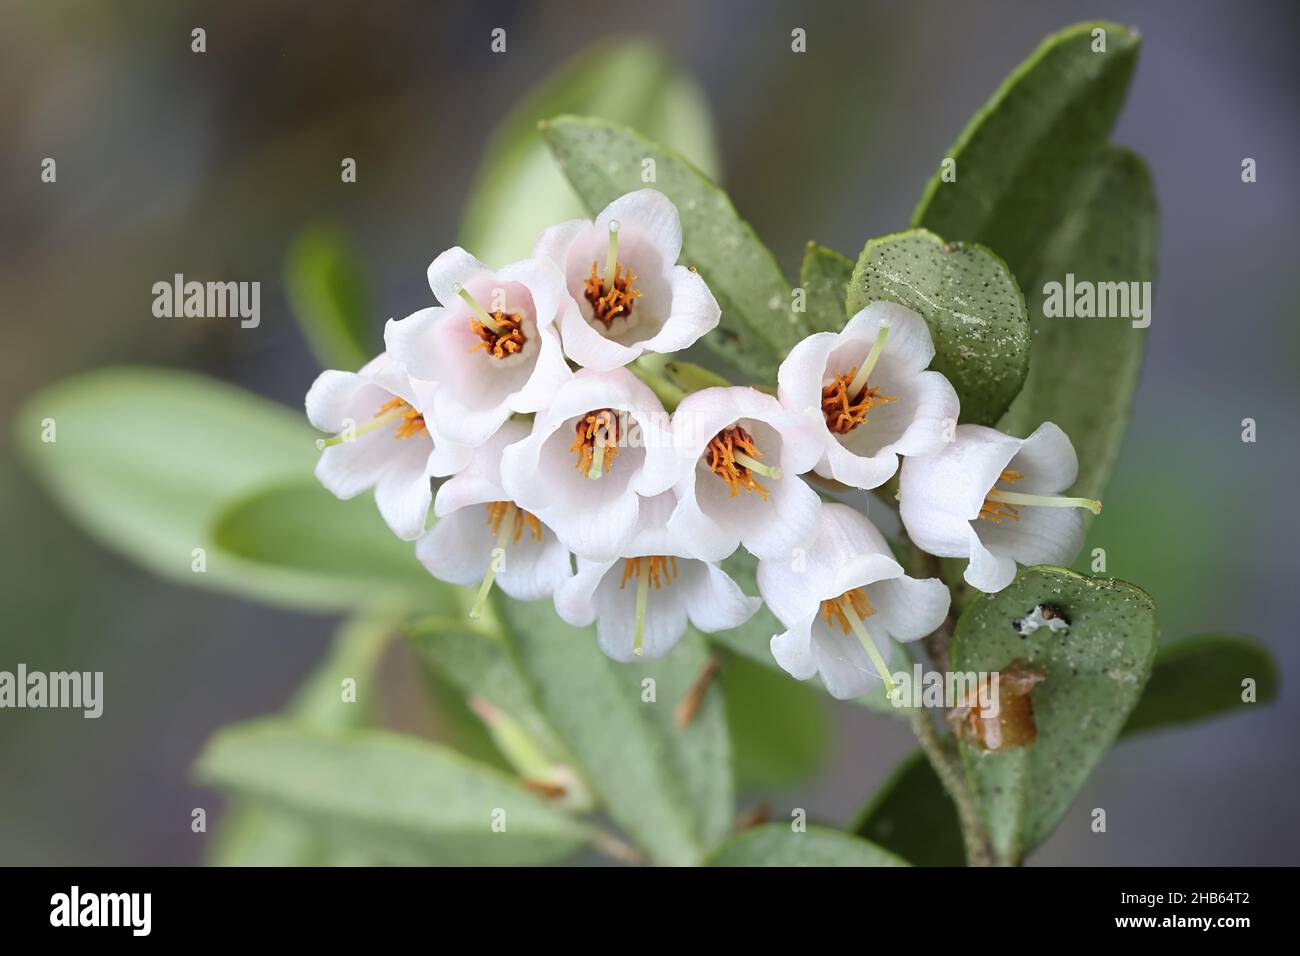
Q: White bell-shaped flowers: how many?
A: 10